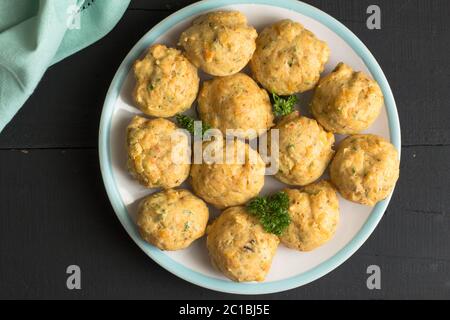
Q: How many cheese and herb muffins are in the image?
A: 12